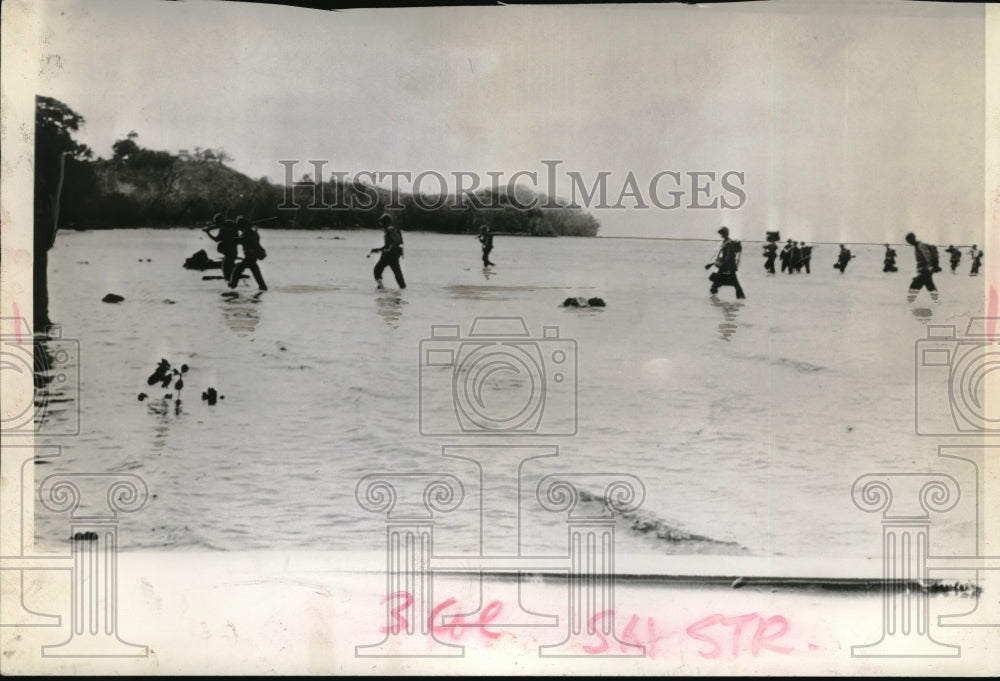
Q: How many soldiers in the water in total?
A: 14